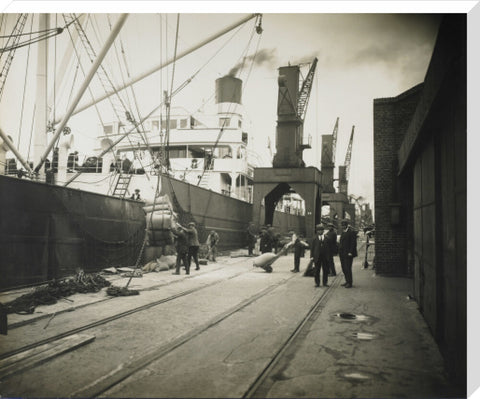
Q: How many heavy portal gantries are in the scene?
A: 3